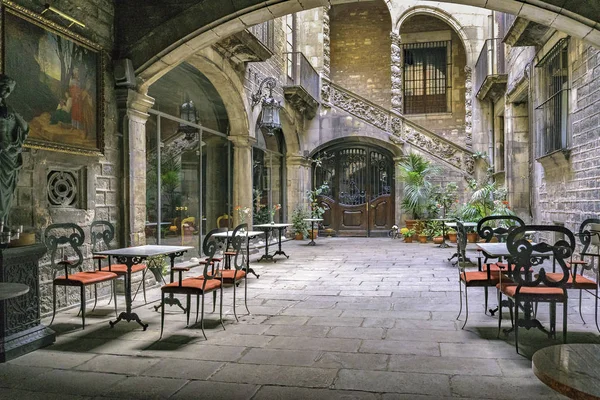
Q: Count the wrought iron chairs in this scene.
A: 8